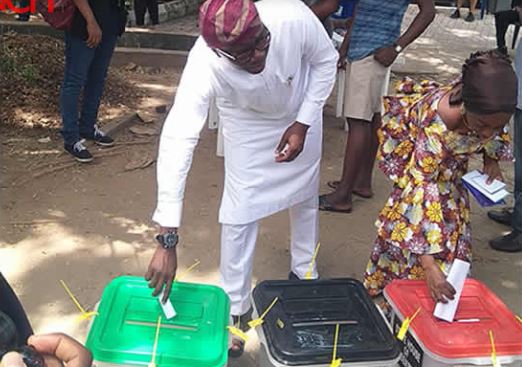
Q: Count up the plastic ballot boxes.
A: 3